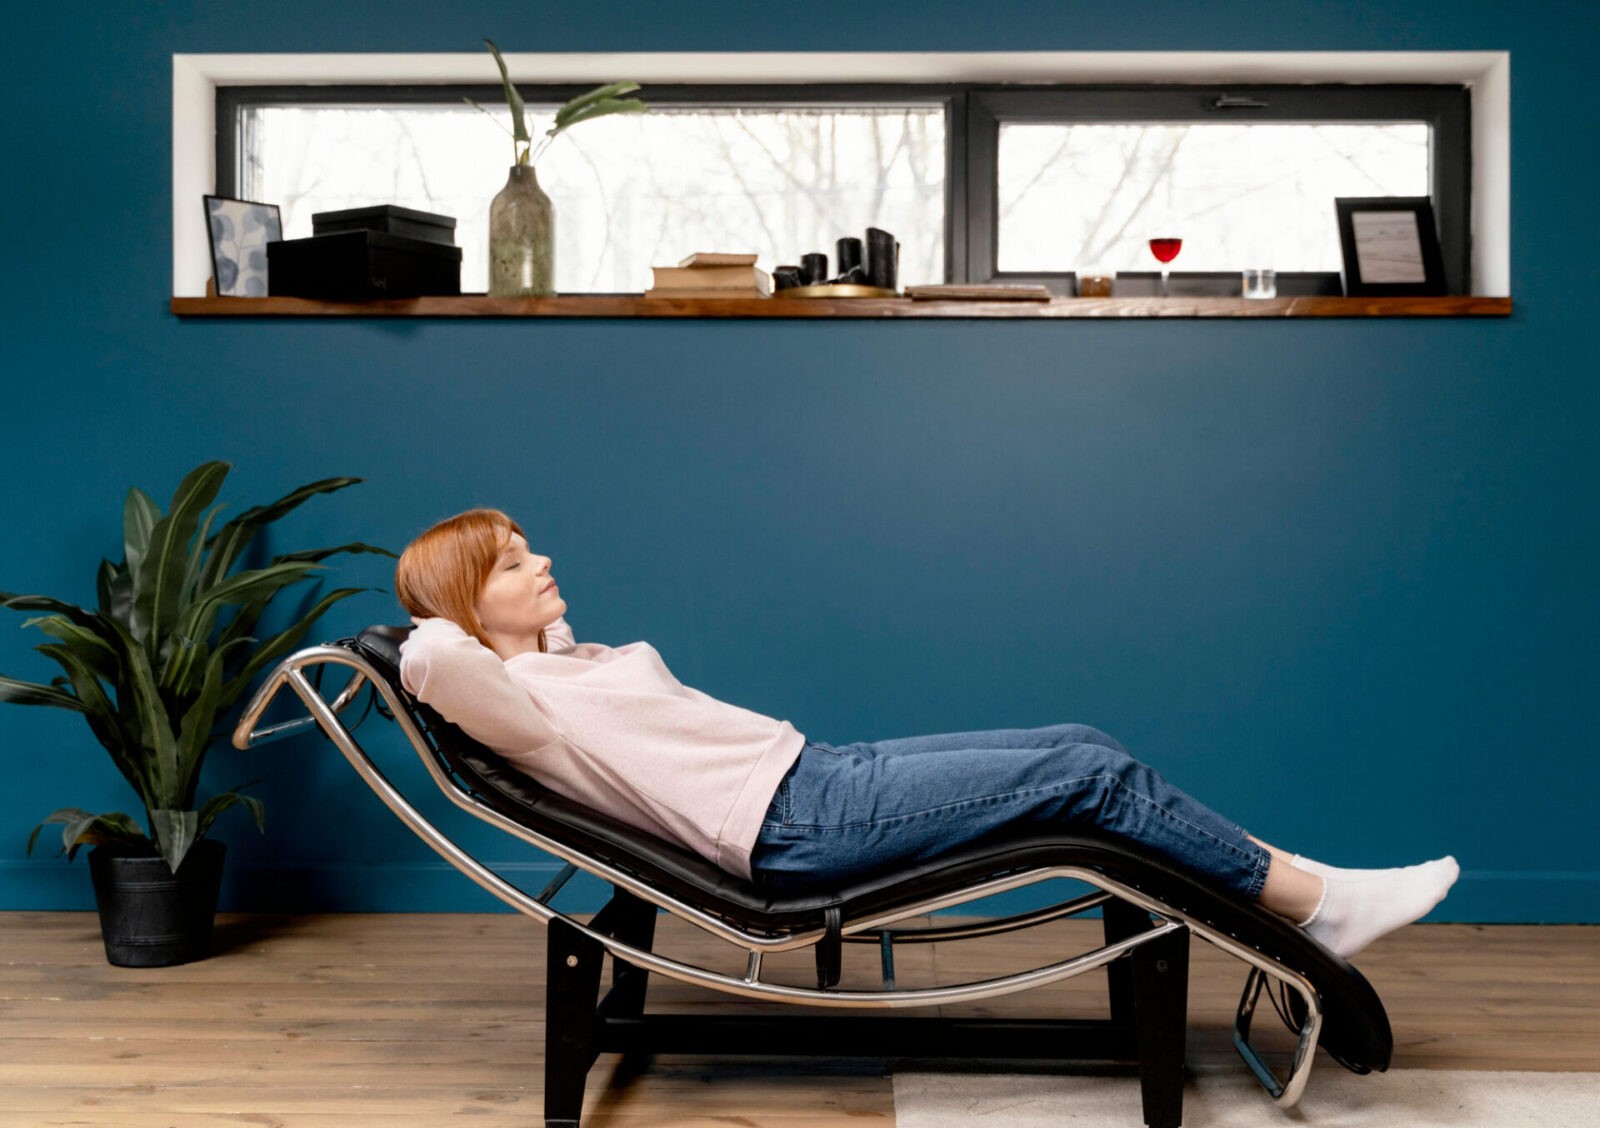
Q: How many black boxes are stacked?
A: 2